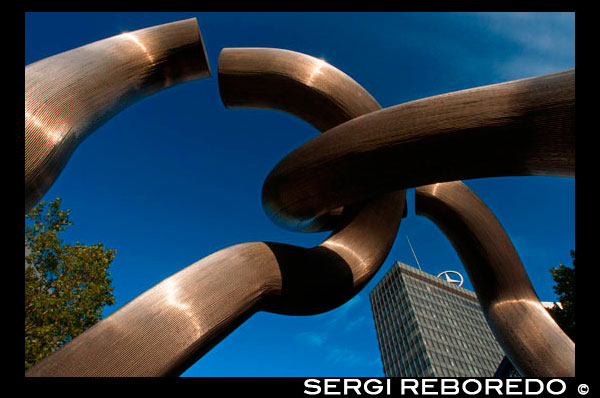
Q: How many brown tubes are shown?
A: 4